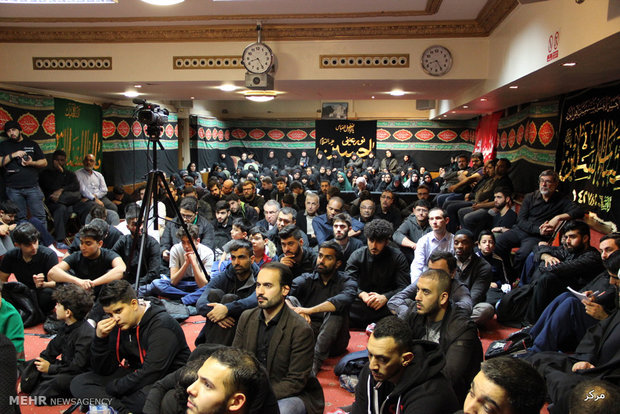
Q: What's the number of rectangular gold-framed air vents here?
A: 3